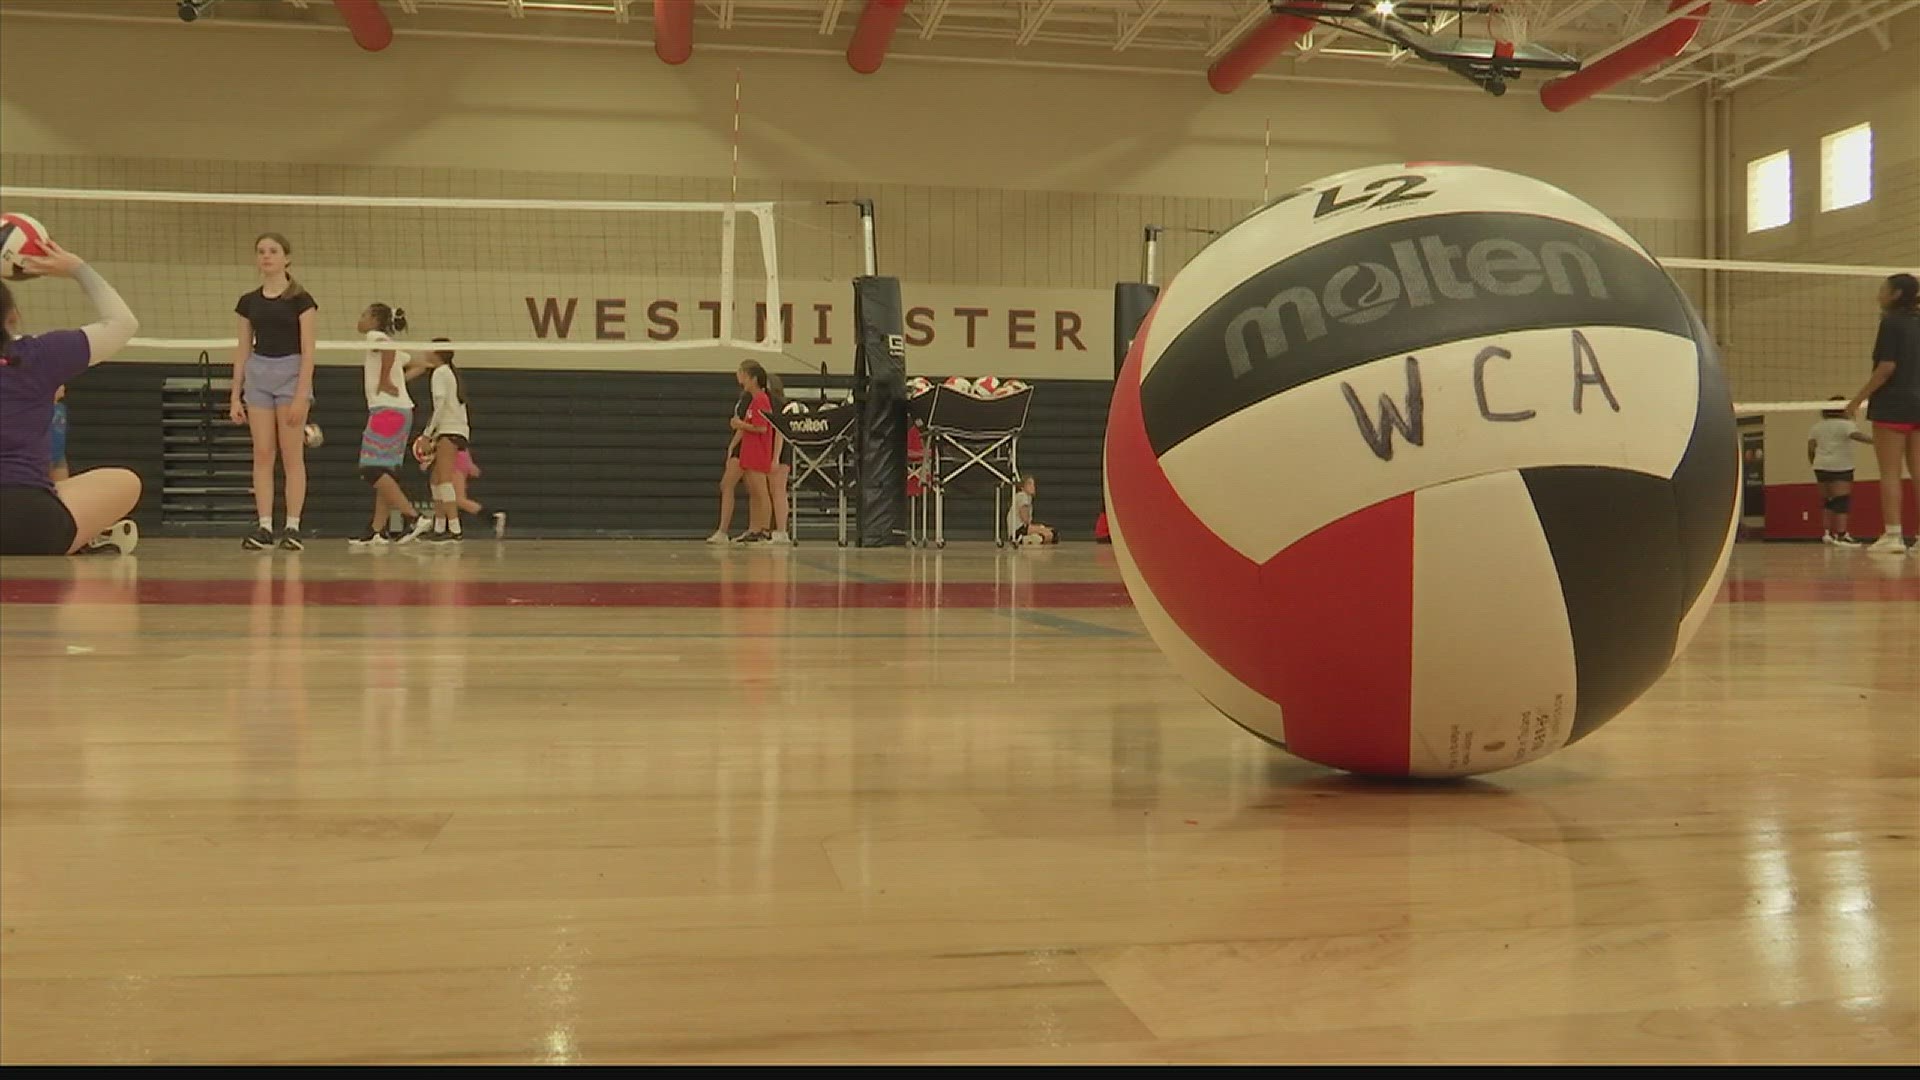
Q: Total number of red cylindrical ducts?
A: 5